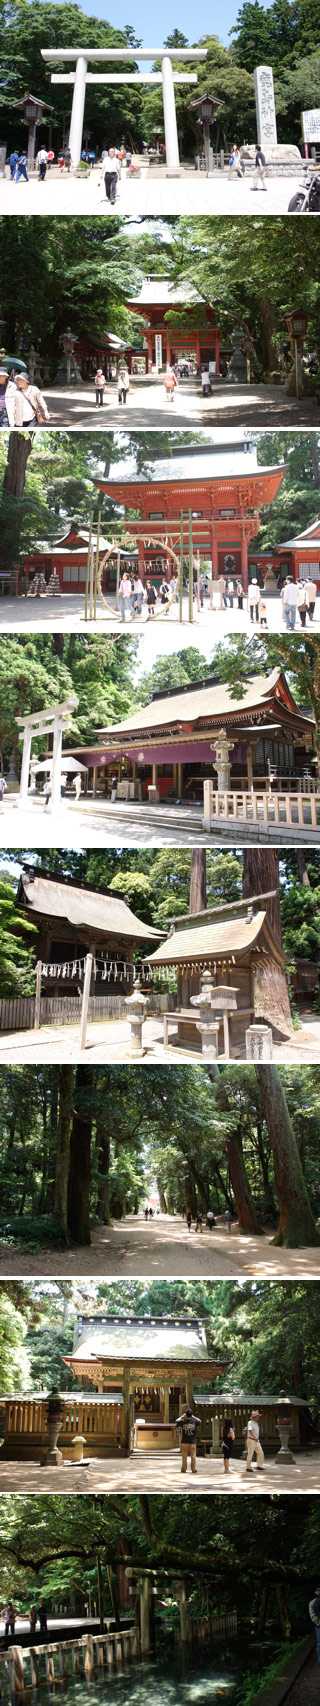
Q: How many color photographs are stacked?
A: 8